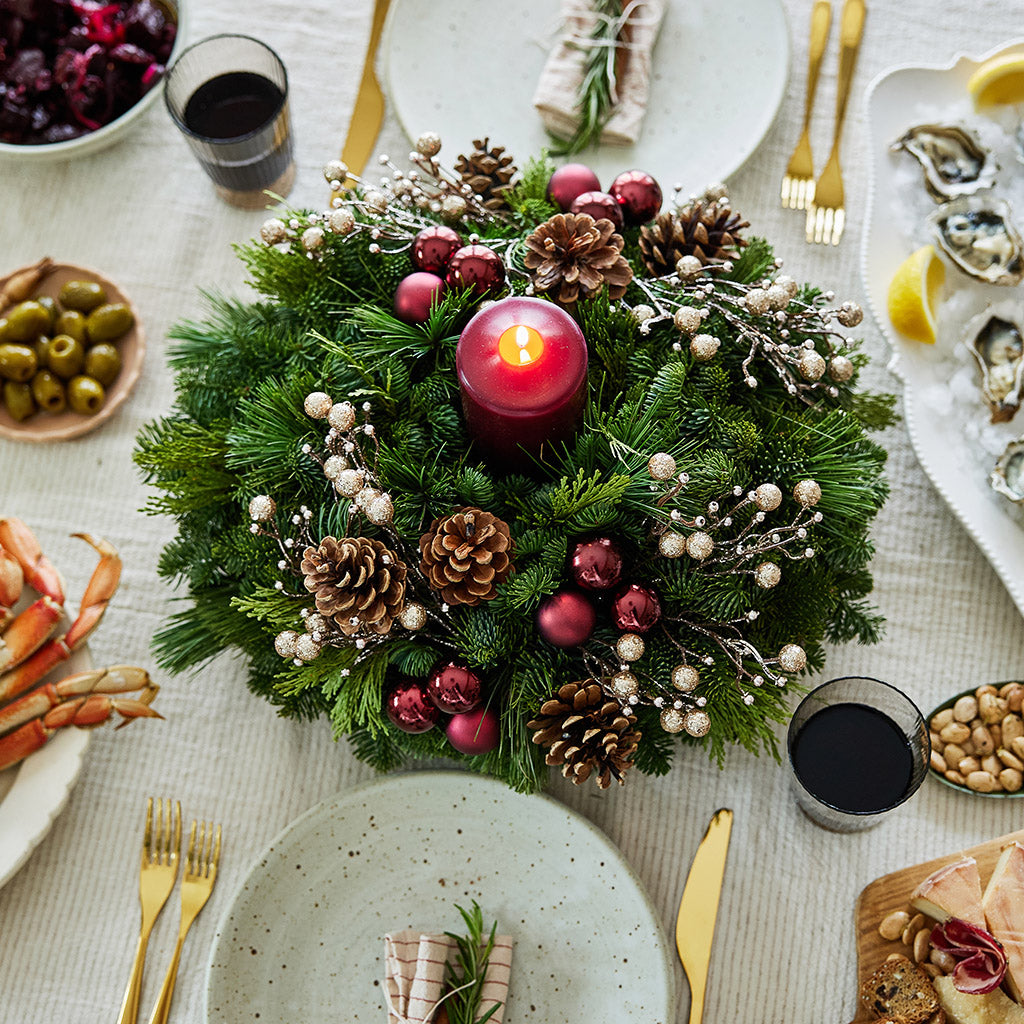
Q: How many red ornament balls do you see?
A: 12